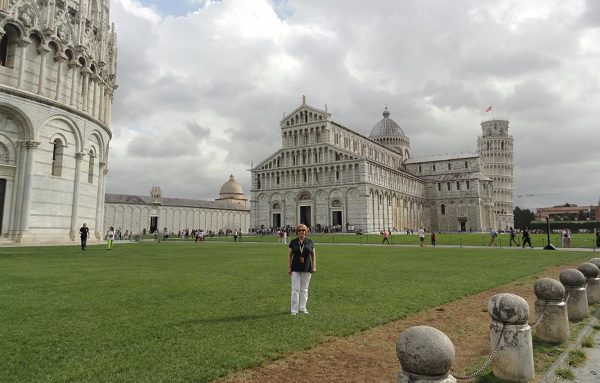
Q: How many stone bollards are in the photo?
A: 6